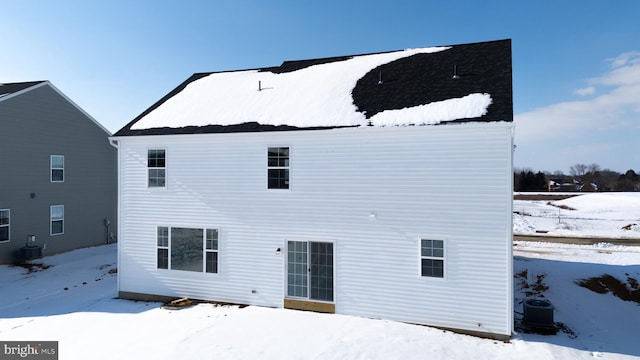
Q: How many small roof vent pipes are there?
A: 3